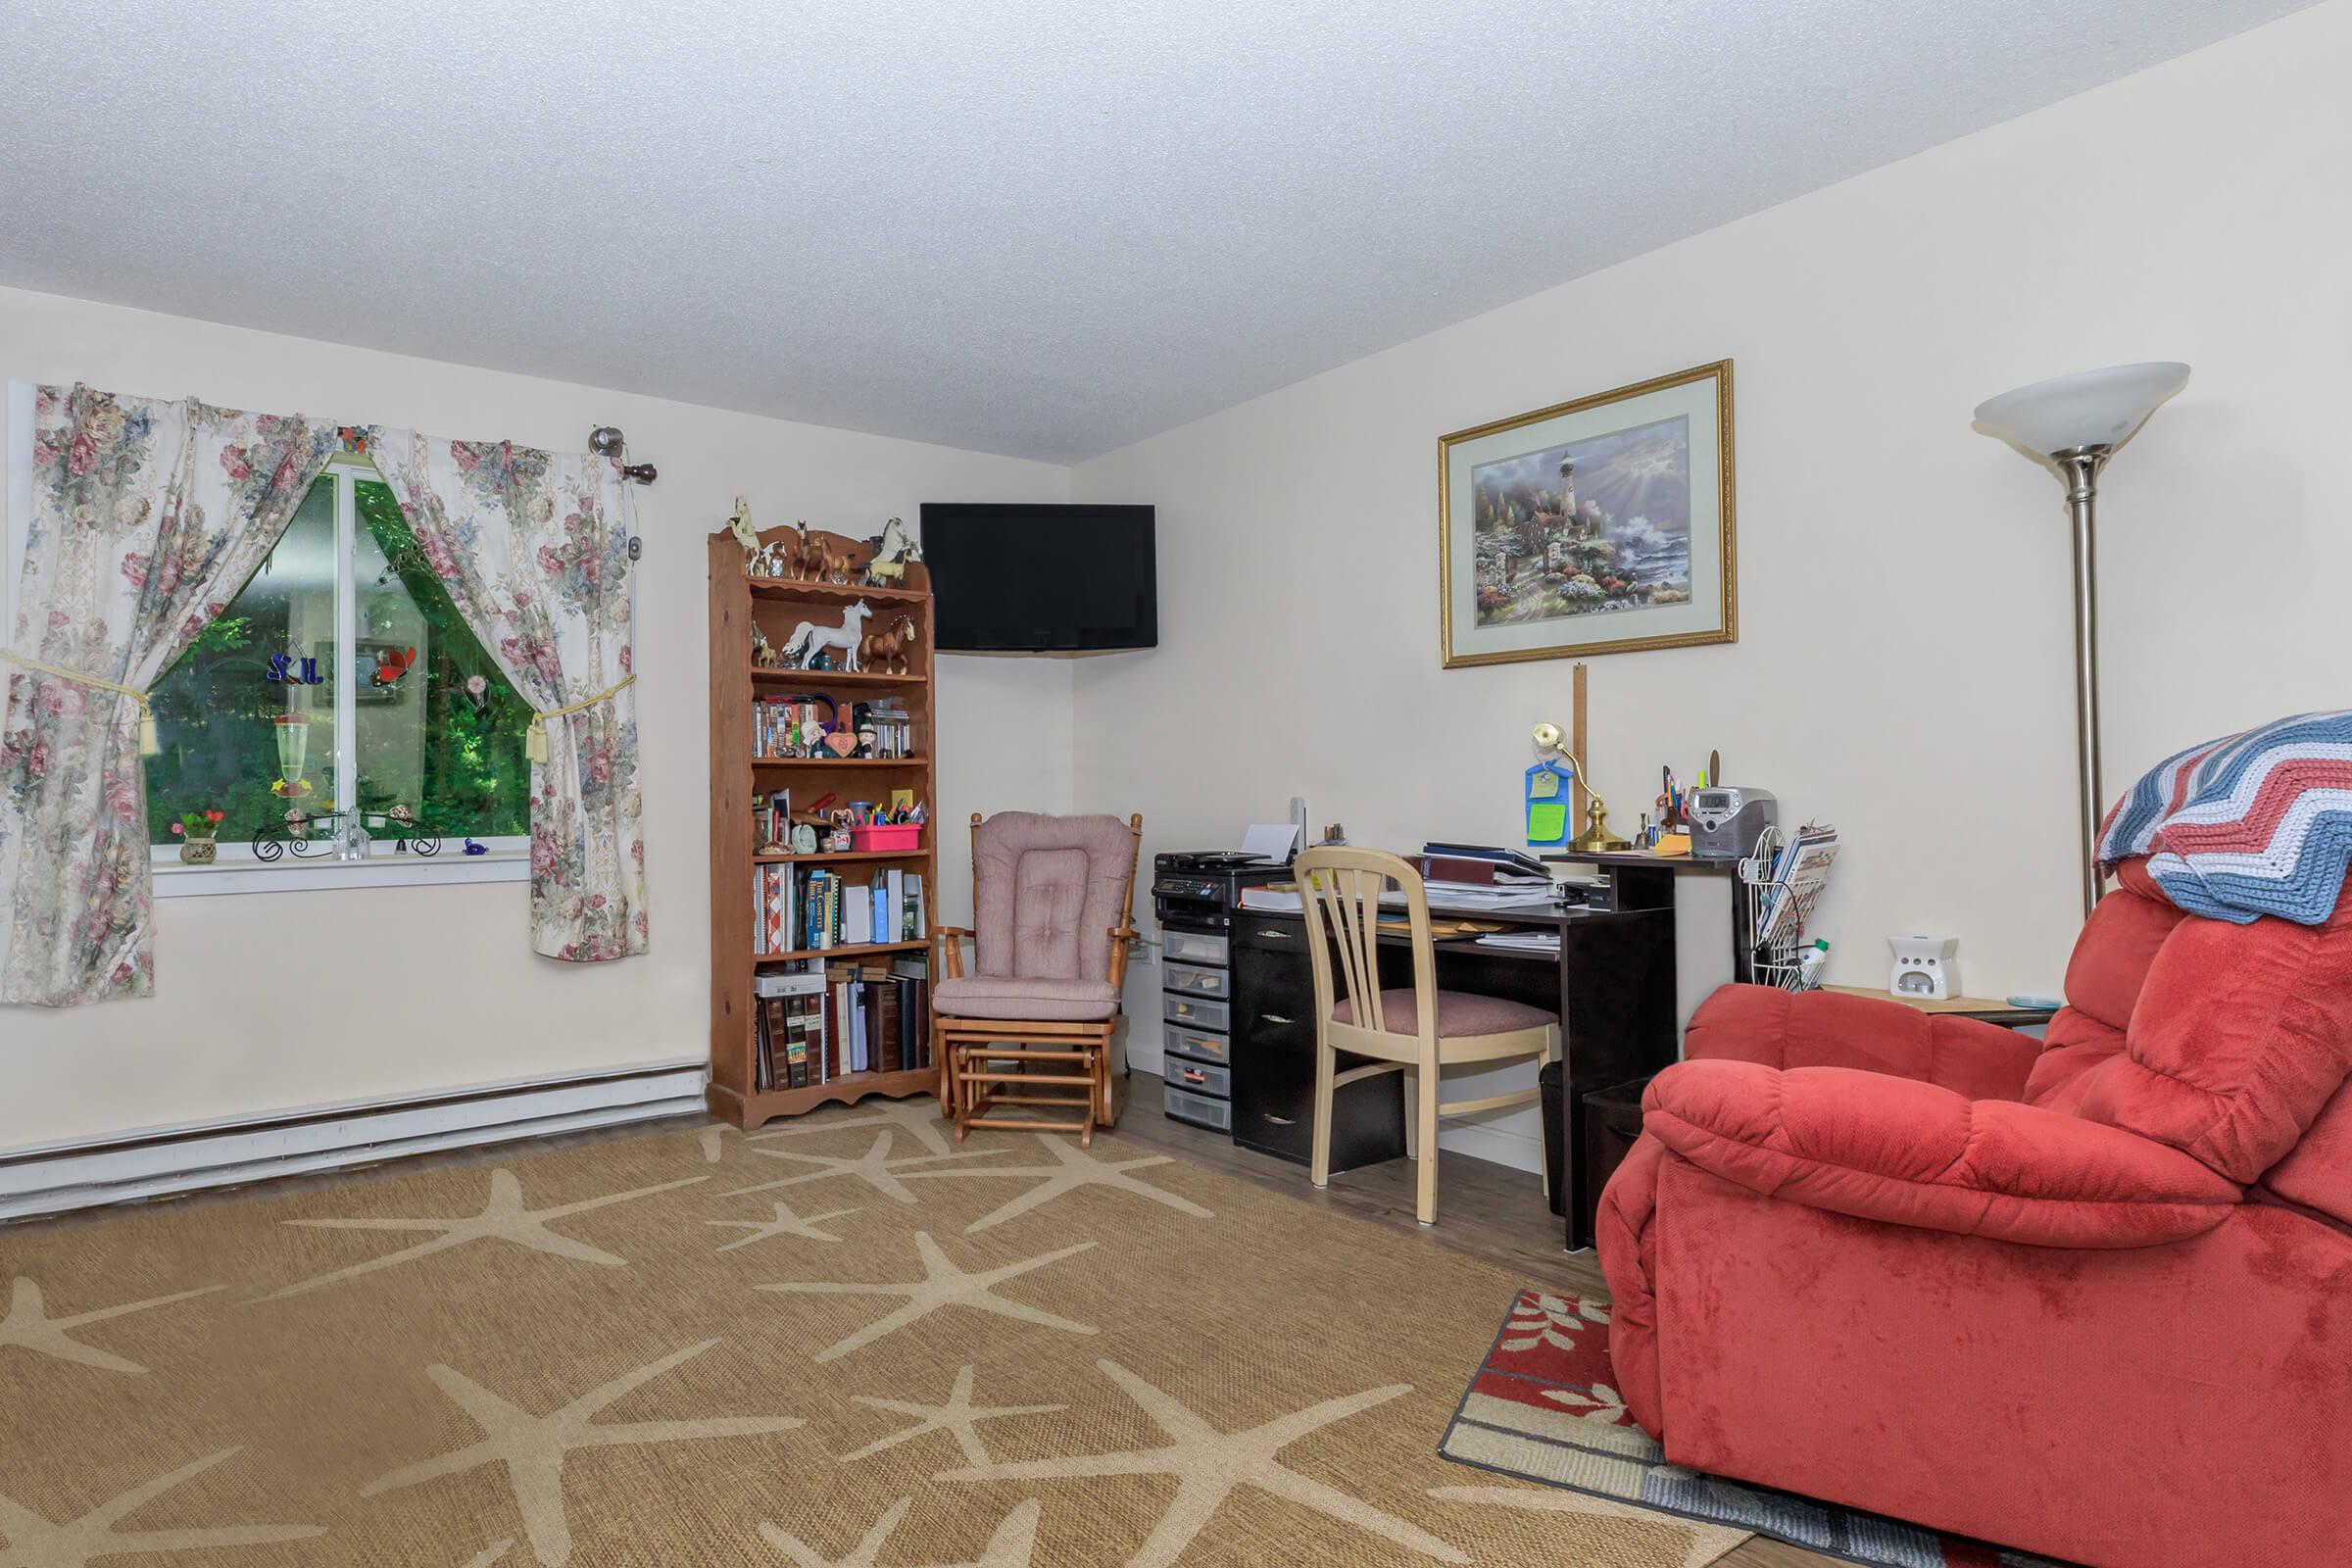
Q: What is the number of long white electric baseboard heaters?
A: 1